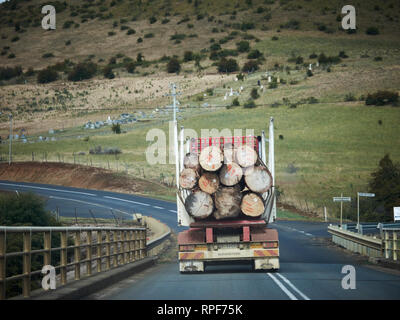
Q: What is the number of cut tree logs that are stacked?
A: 11